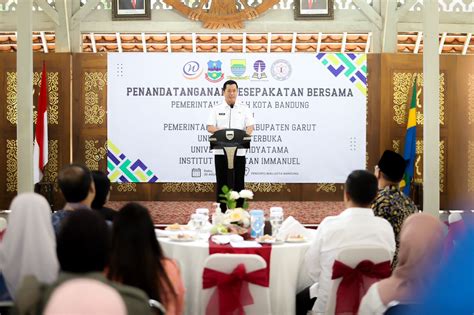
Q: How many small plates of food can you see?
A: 4